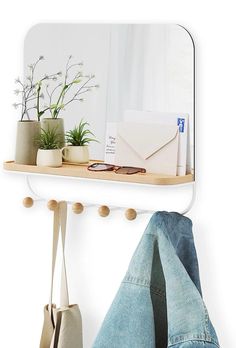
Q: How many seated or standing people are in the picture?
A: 0